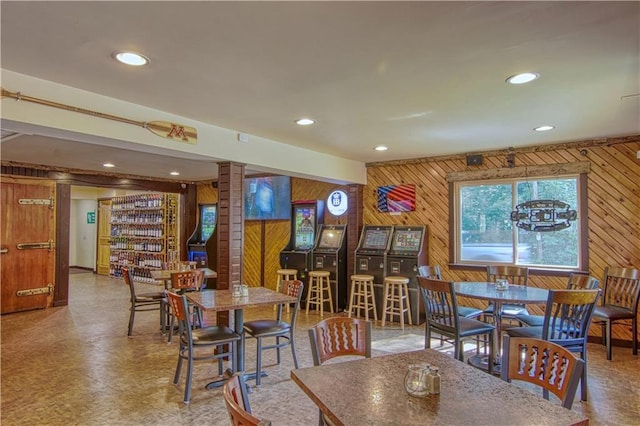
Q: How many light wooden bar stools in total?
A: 4